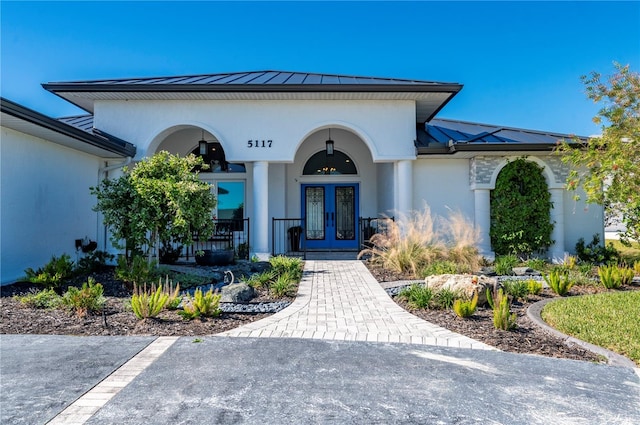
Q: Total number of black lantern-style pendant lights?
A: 2